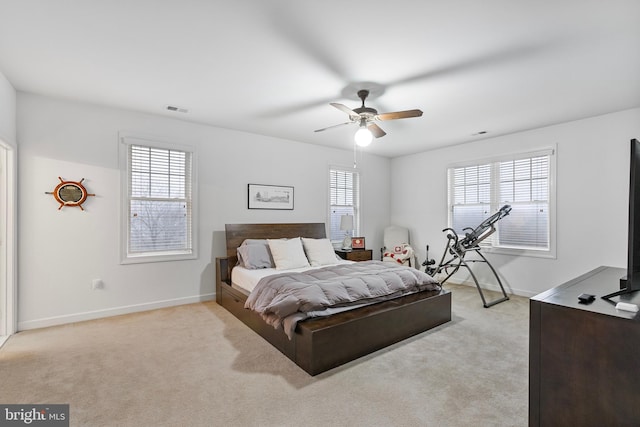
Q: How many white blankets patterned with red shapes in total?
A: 1